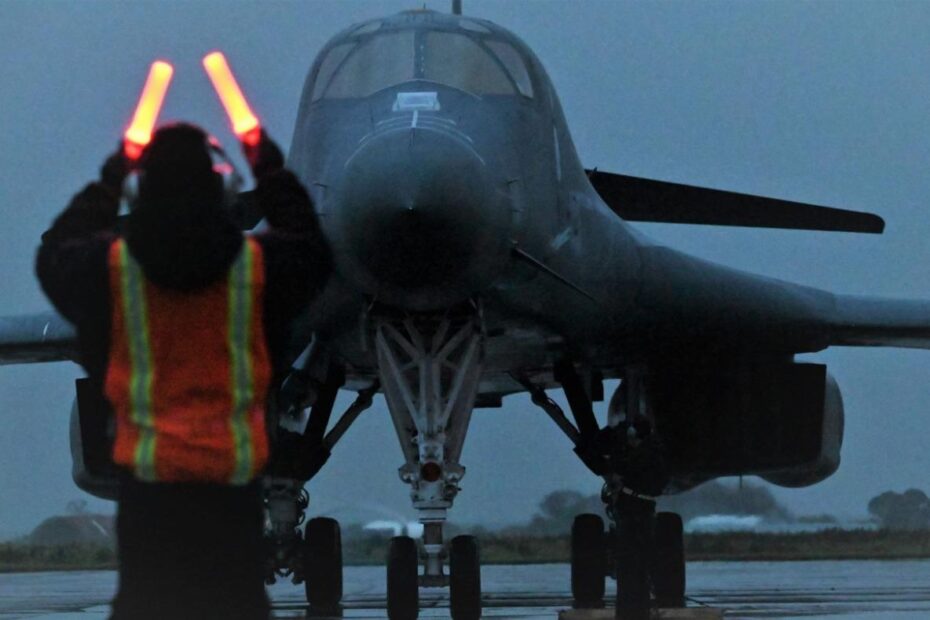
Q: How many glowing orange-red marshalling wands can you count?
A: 2